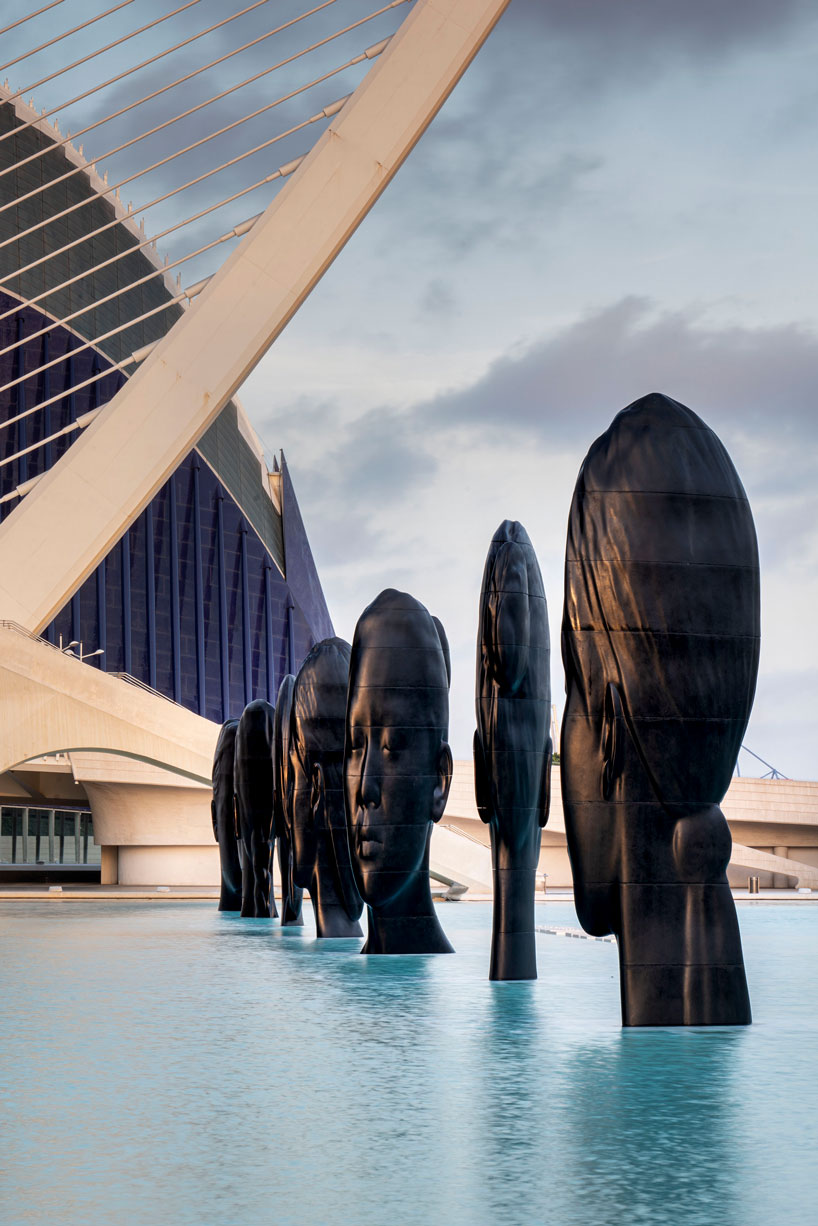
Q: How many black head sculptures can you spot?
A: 7